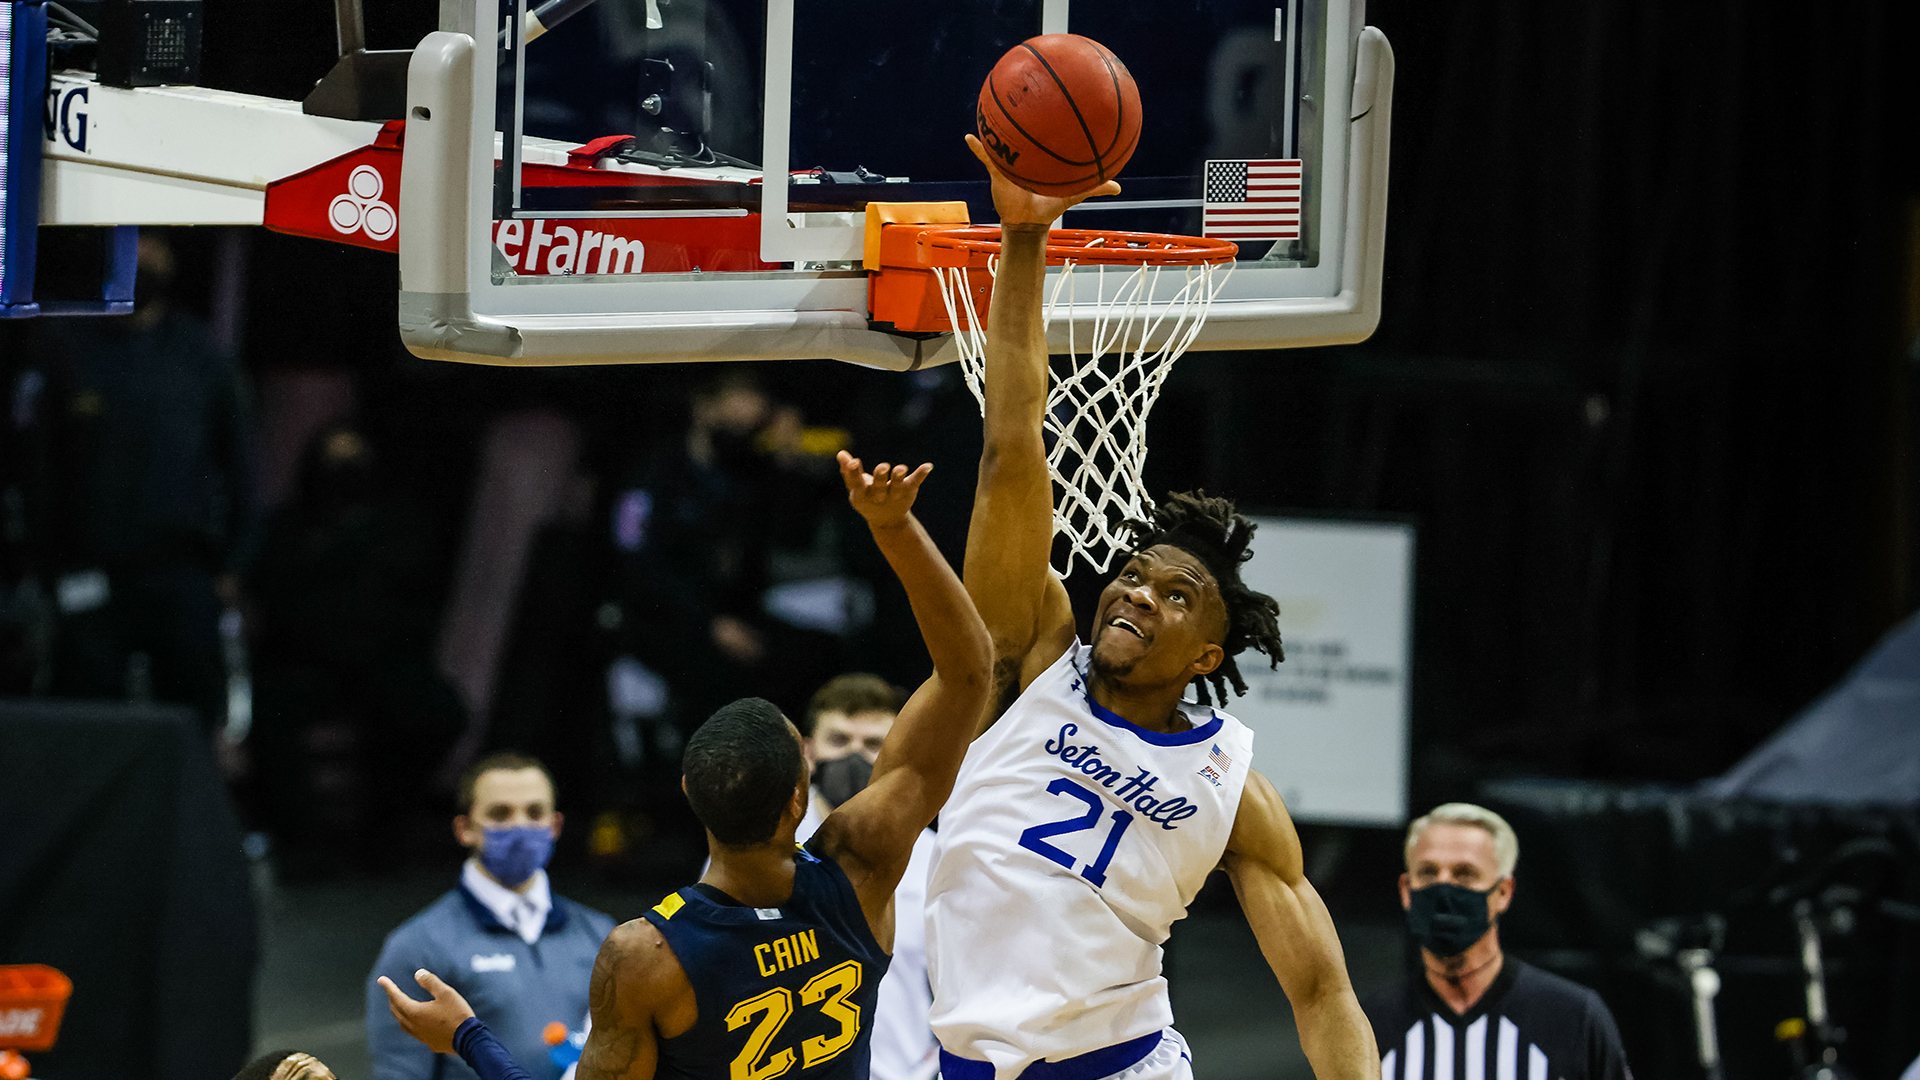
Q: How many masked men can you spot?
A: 3